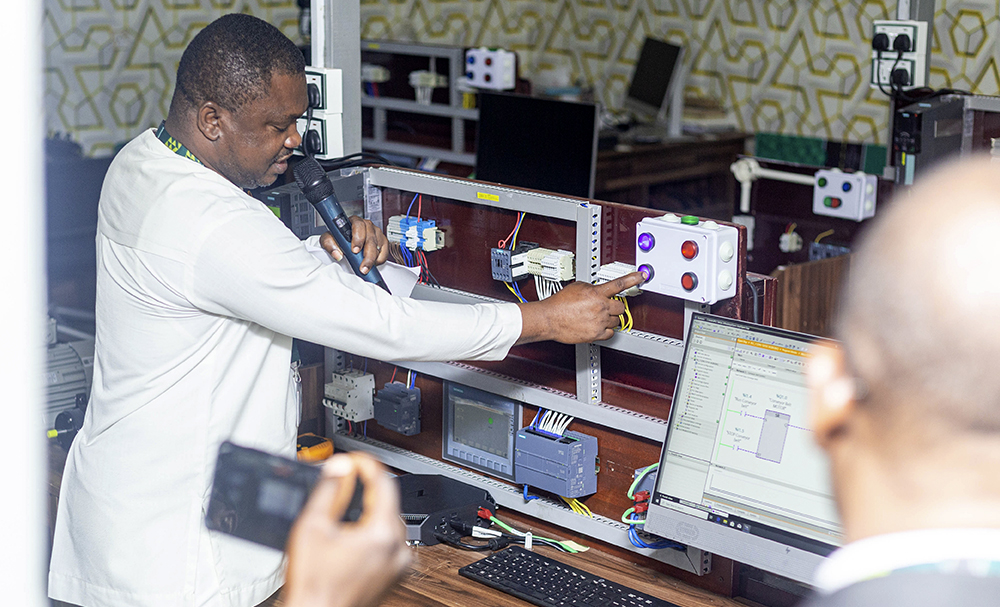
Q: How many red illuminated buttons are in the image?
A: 2